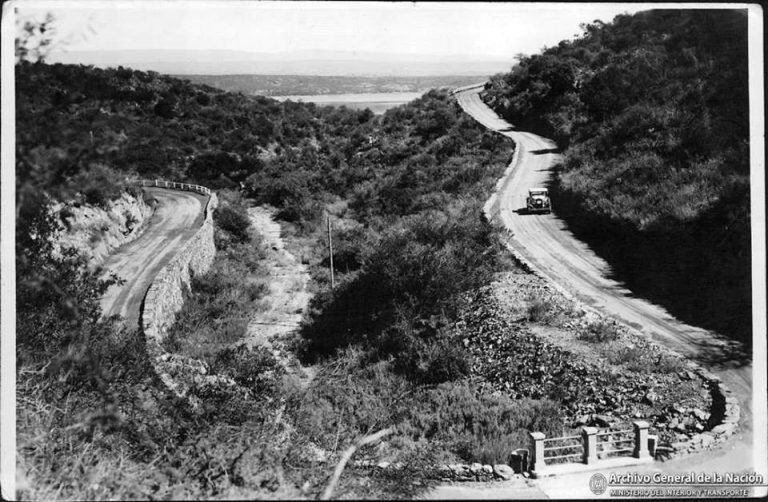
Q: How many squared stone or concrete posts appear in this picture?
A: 3